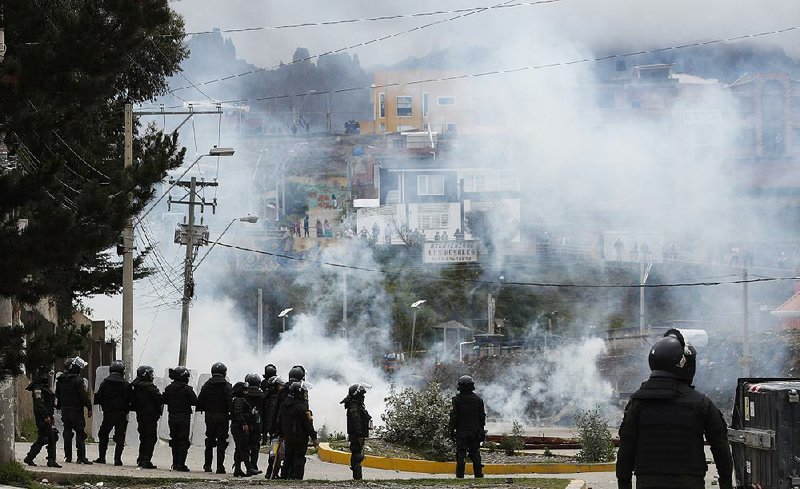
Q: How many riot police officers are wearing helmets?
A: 15